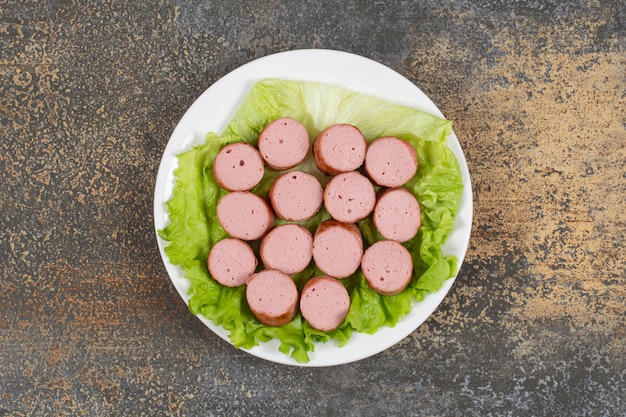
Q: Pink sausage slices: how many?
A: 14